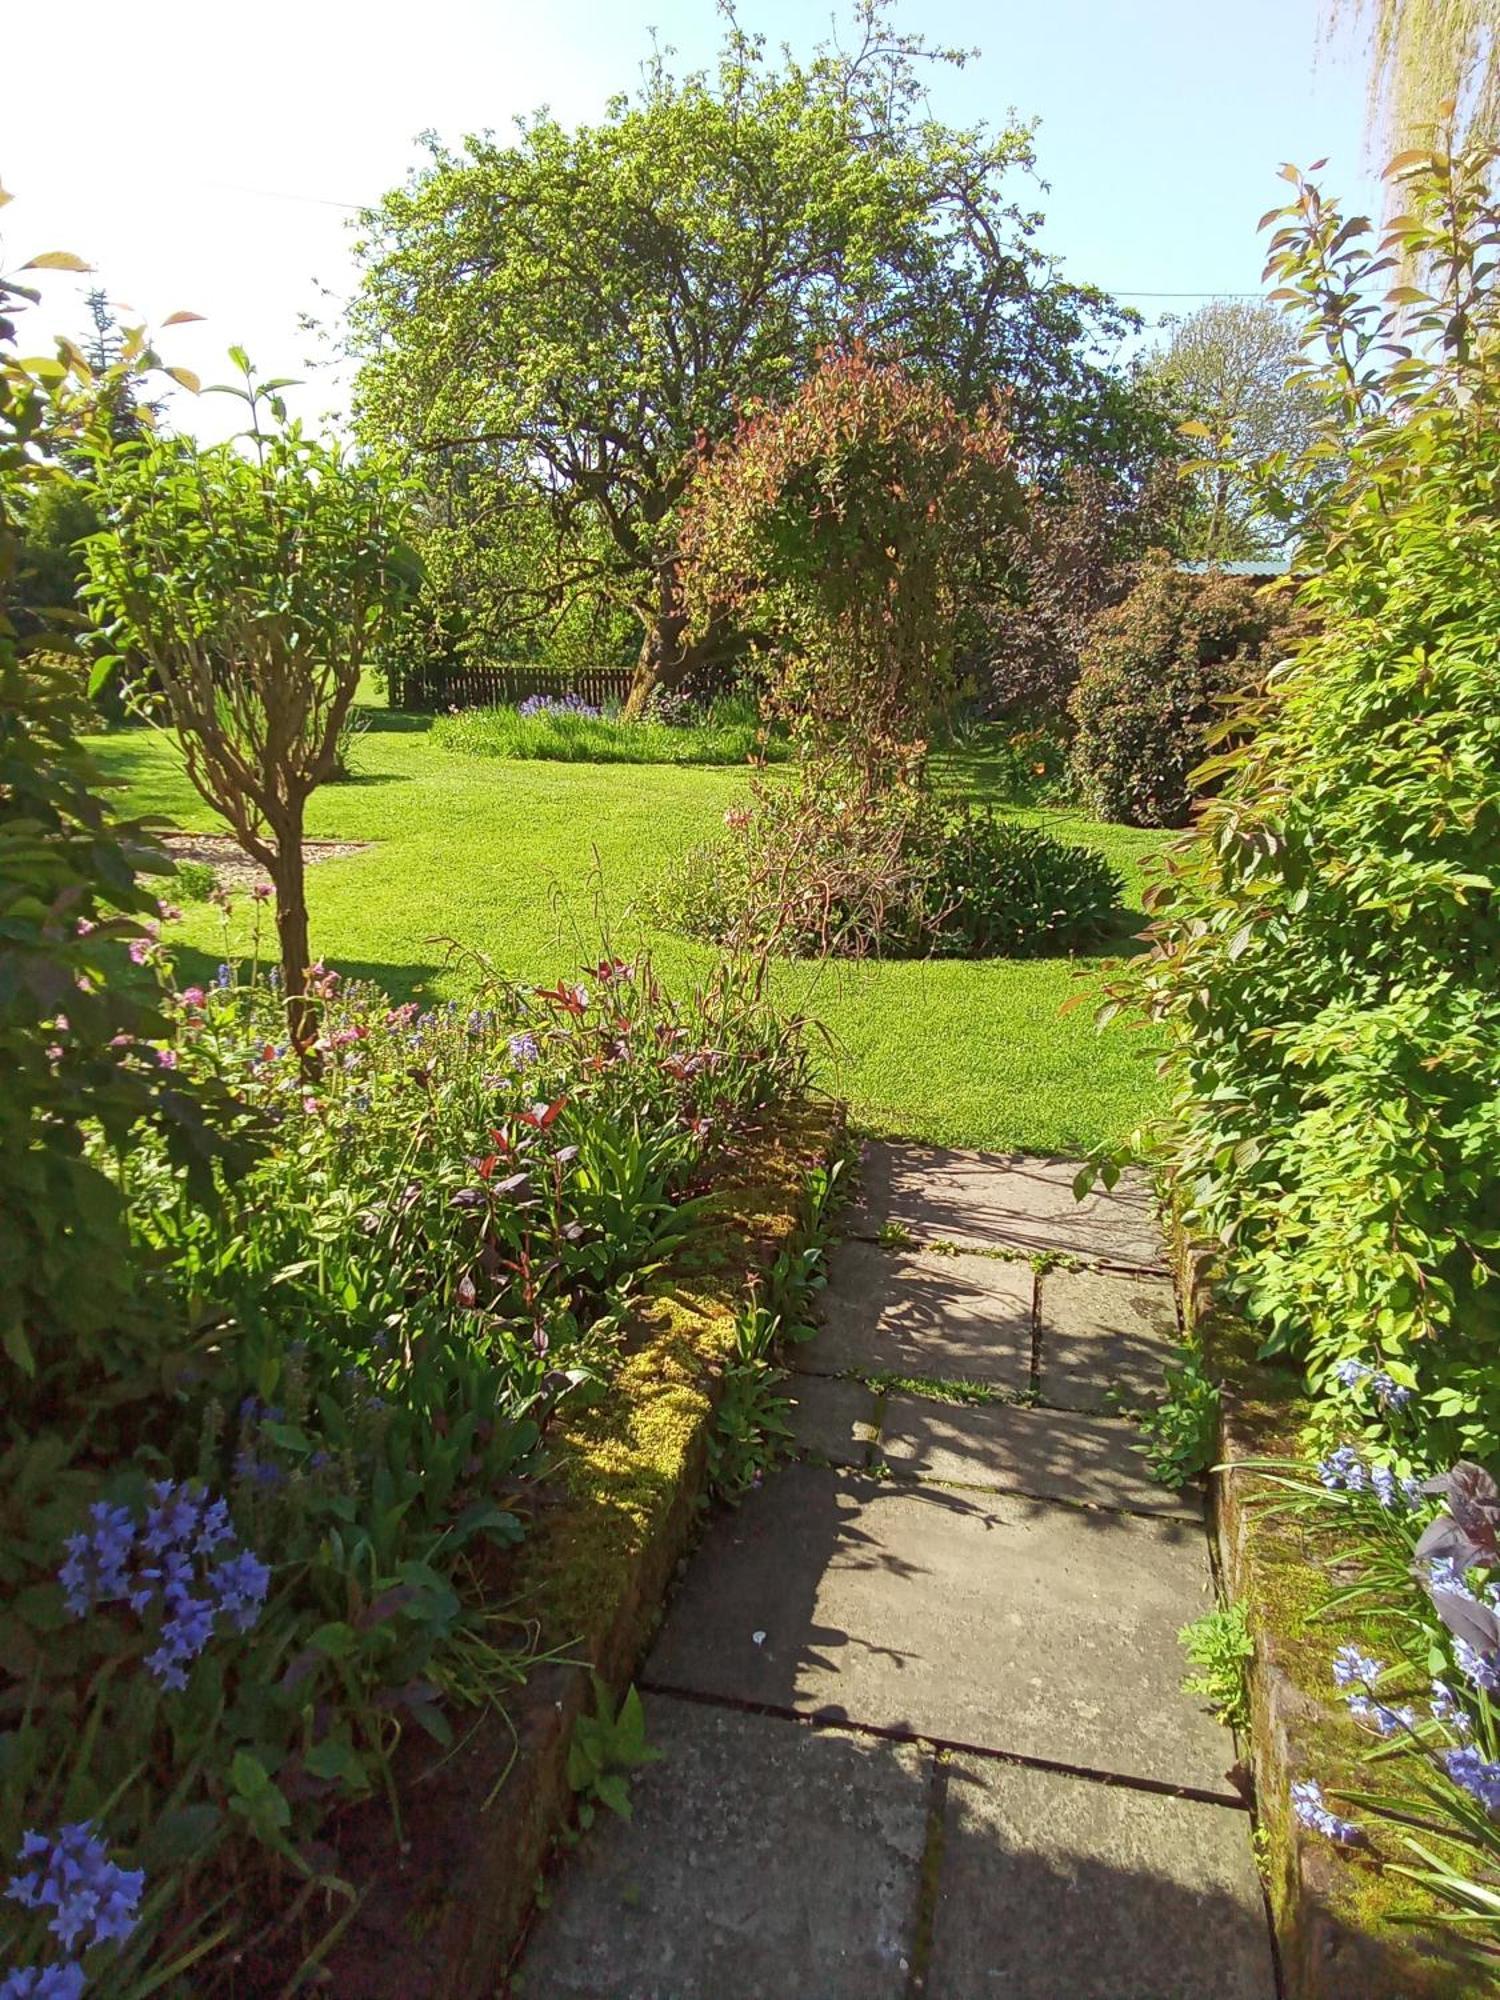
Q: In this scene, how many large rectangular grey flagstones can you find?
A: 8